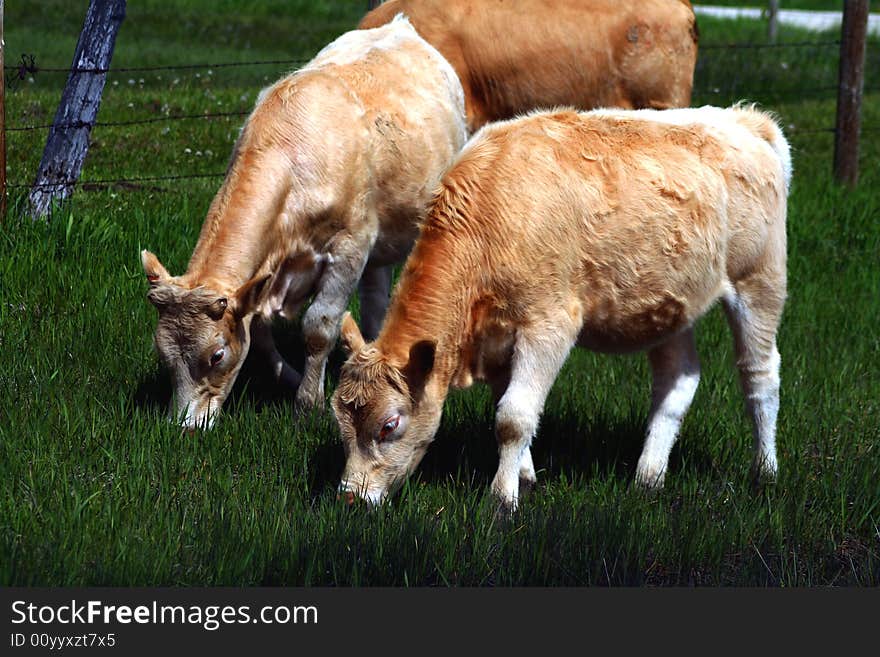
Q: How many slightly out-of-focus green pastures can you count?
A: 1